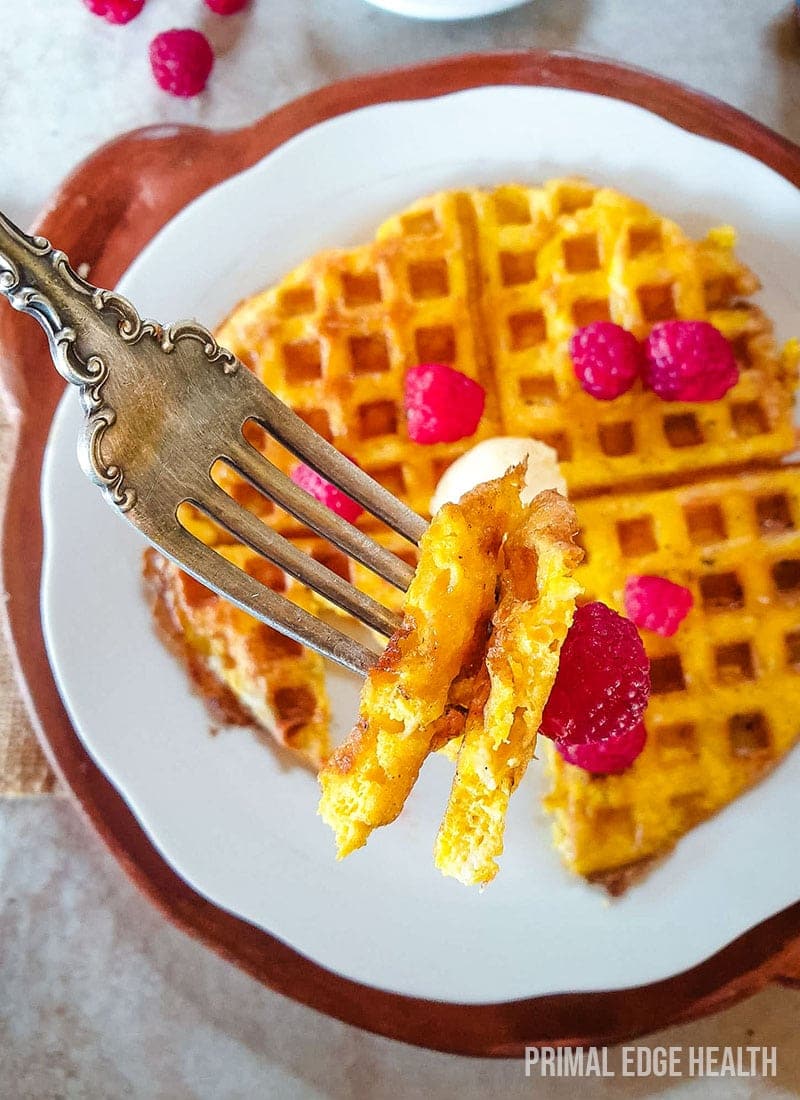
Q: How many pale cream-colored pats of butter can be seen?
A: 1